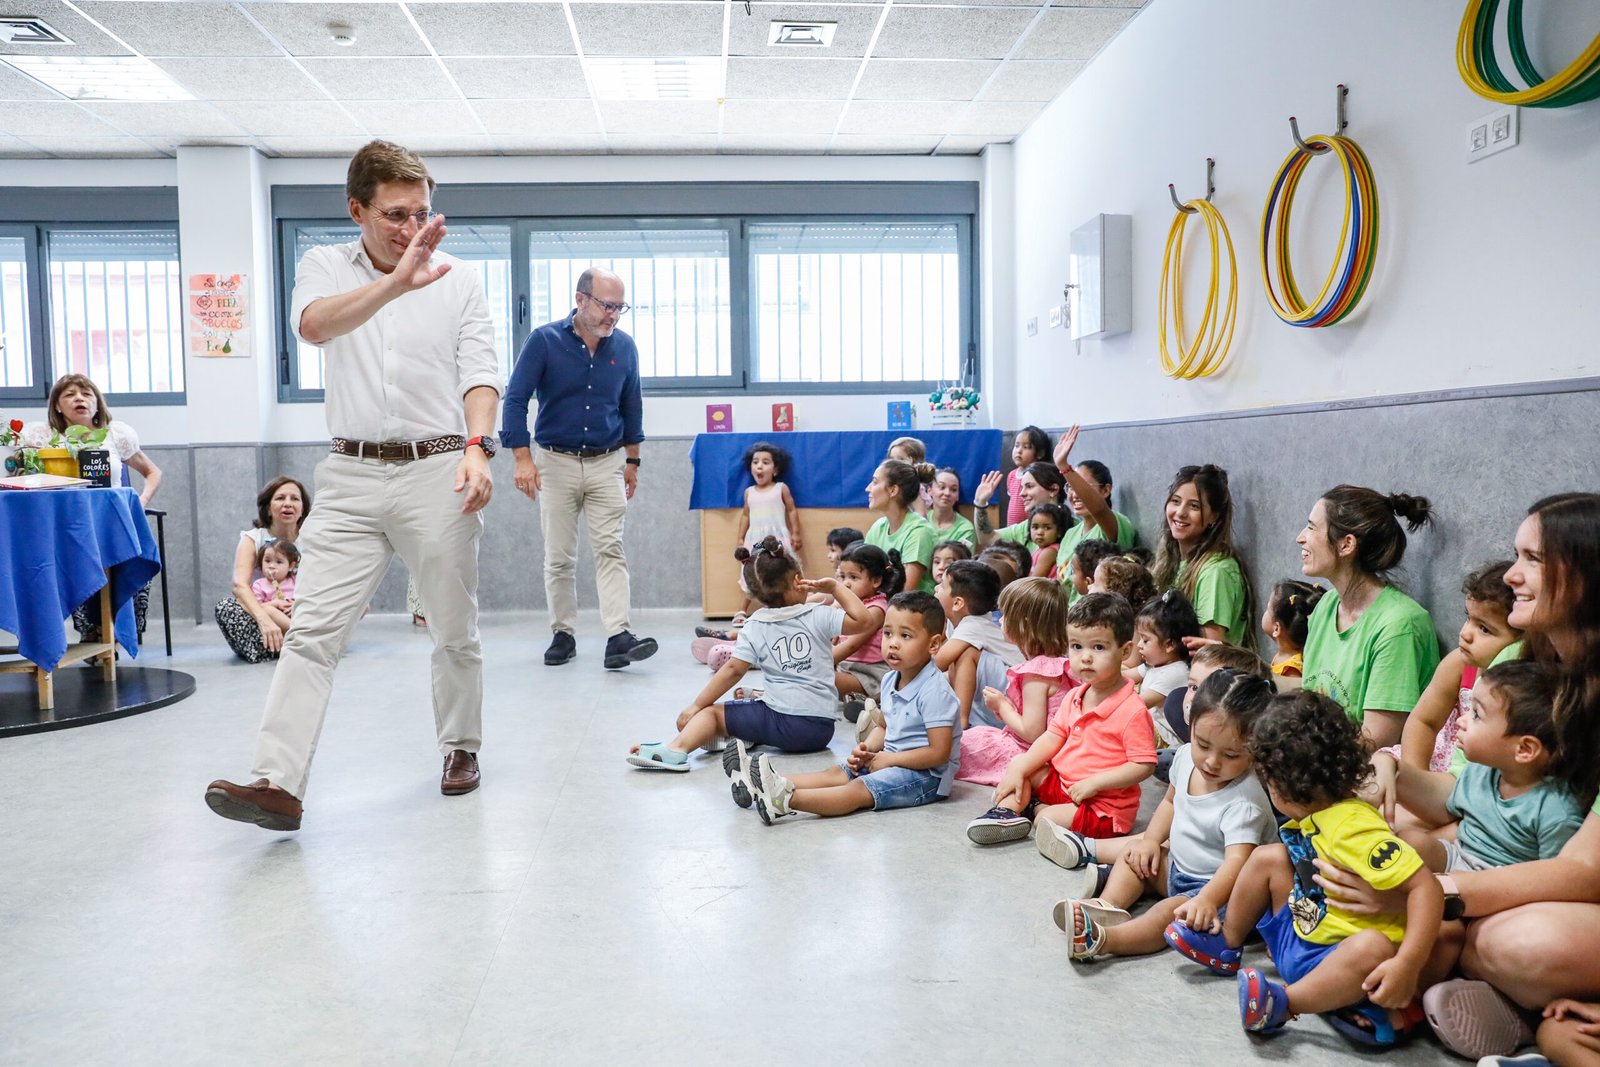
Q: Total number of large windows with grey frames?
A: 2